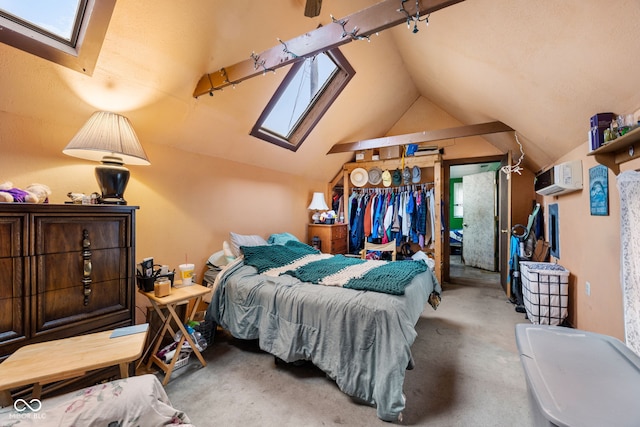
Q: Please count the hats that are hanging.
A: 6